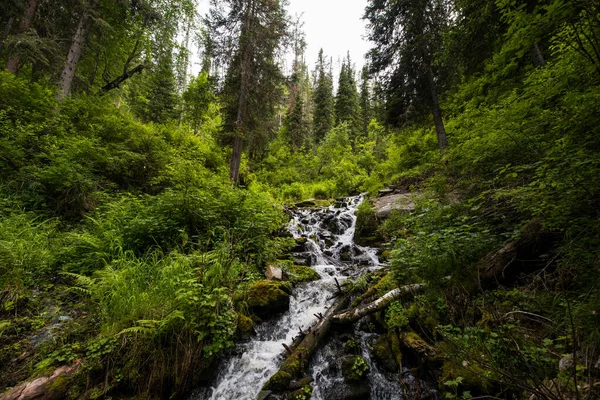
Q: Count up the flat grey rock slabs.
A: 1